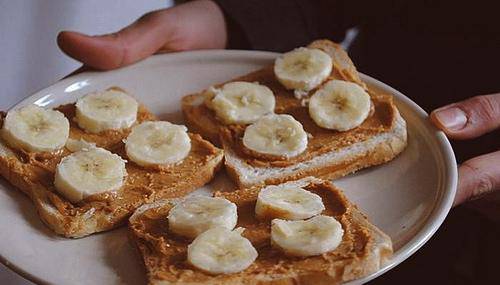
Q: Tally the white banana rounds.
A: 12